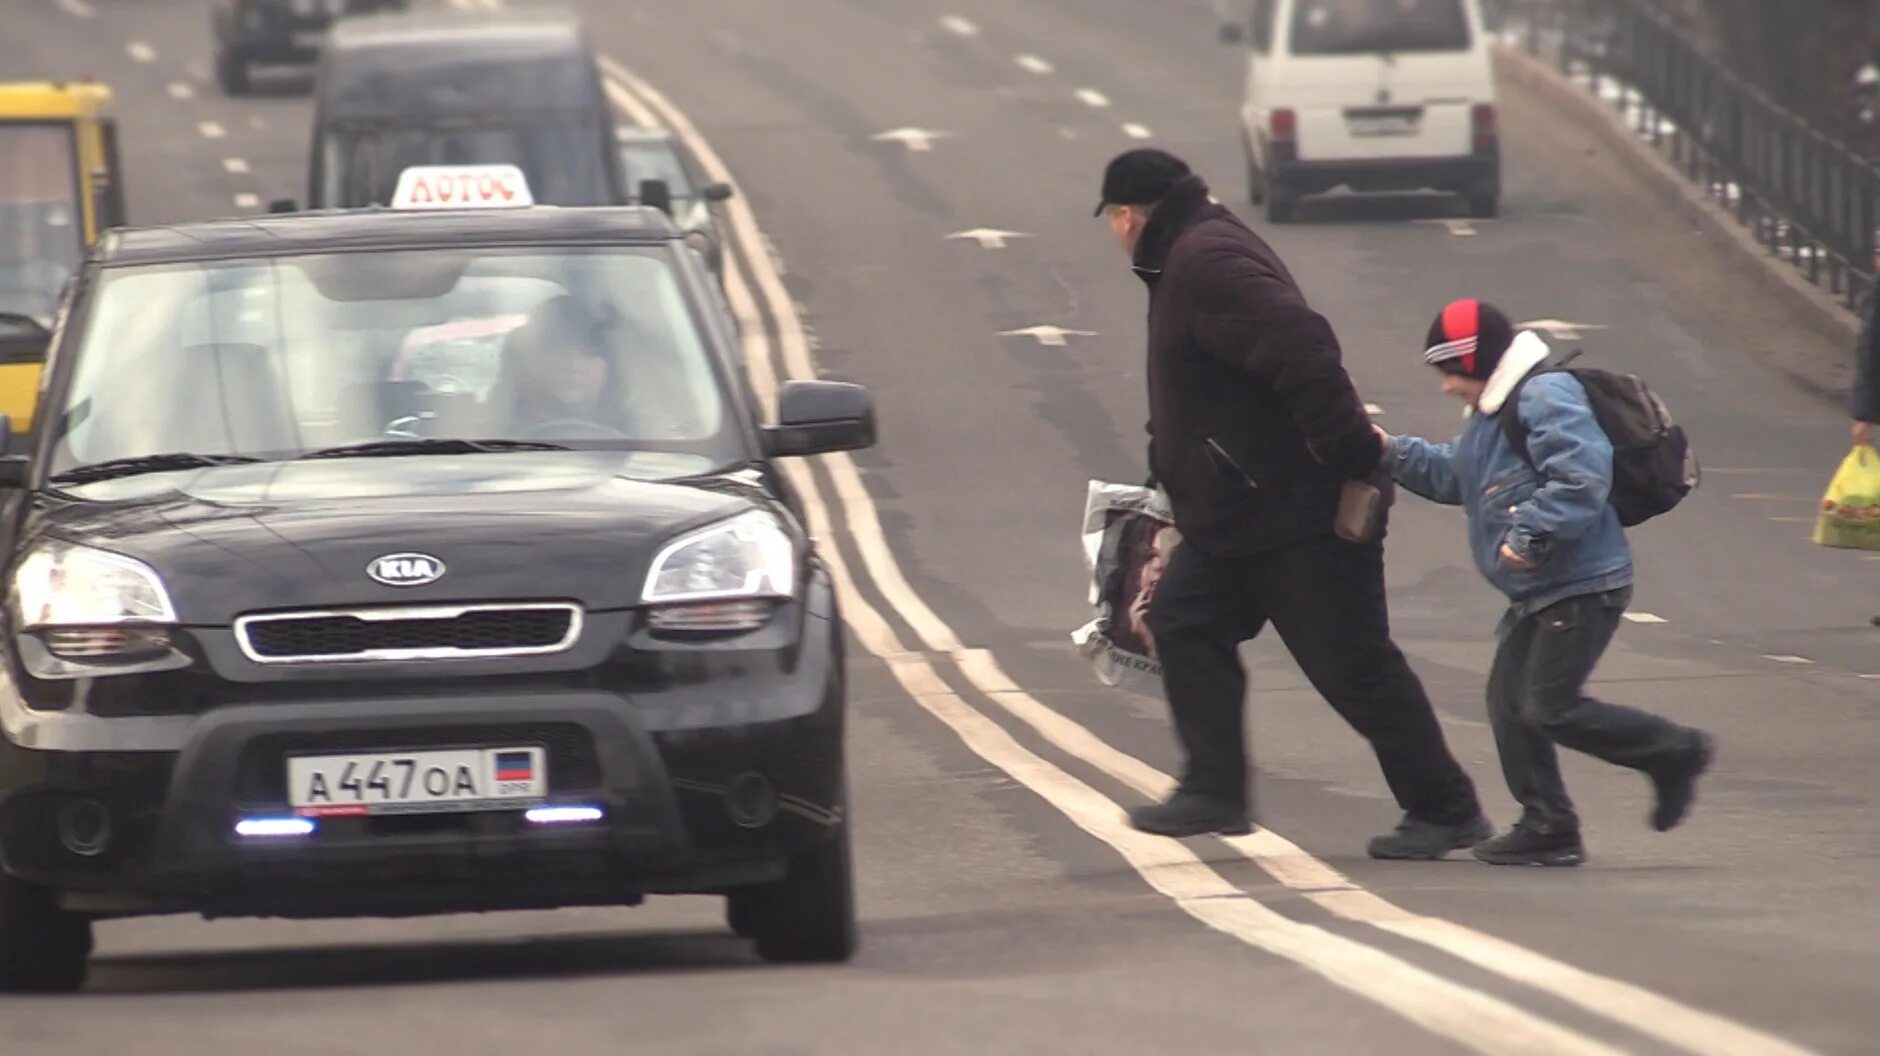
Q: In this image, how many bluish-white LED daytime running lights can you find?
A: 2